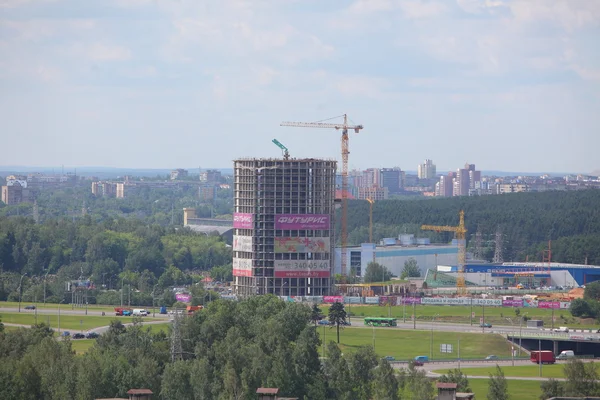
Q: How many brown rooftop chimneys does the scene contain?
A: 3